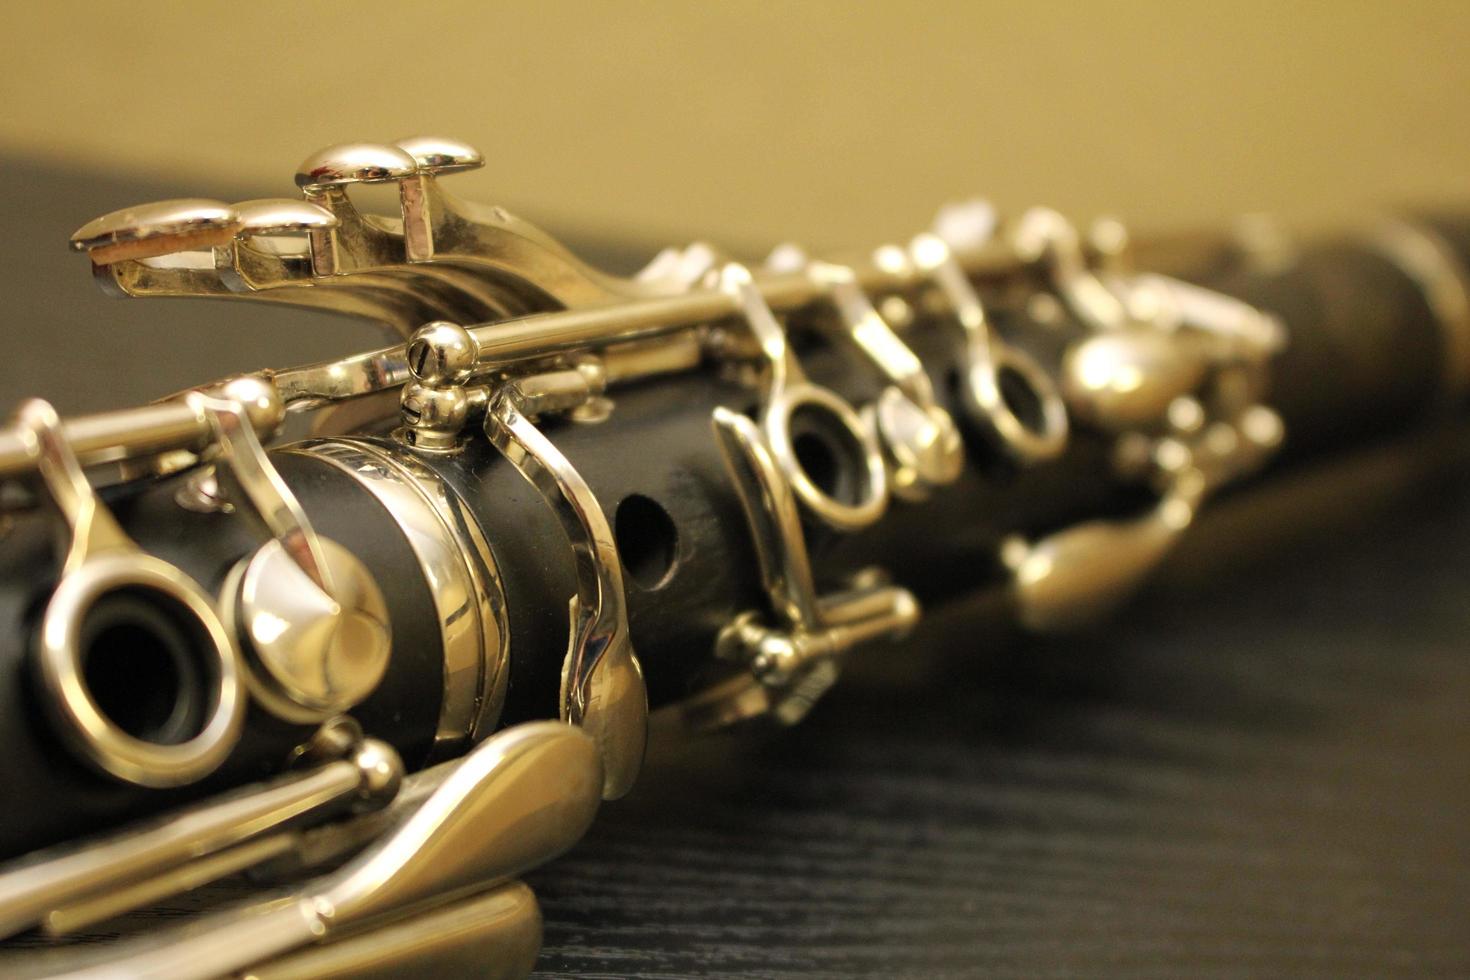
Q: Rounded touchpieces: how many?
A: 4